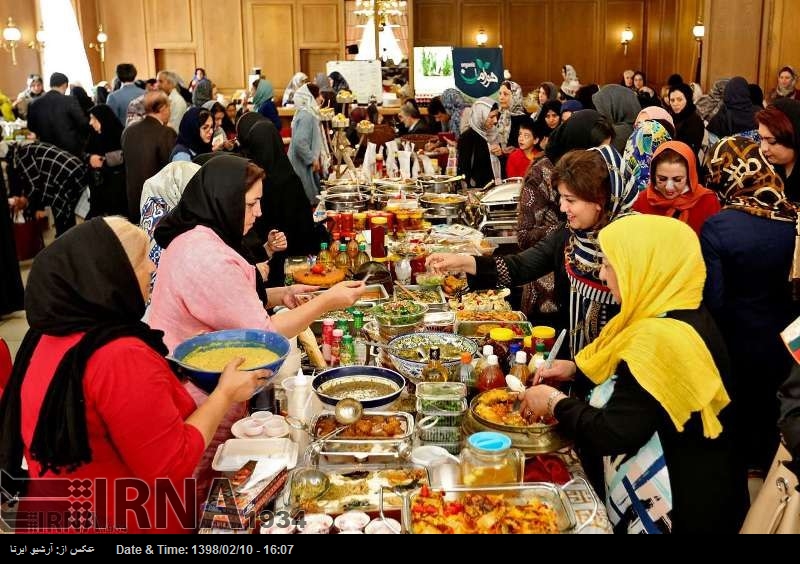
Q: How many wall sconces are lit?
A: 6